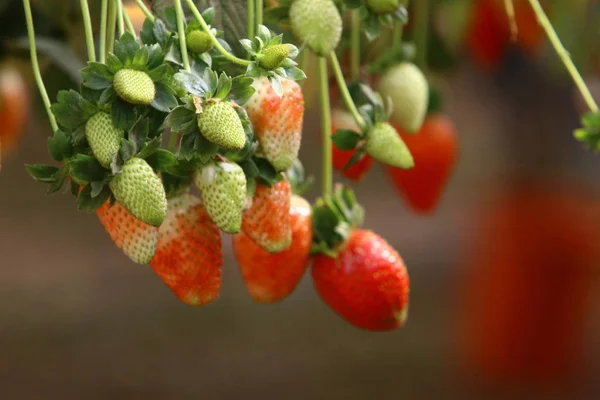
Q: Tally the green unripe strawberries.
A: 11